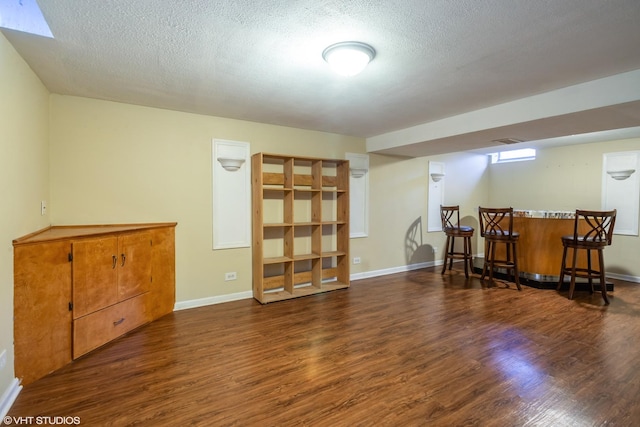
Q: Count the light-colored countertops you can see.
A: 1